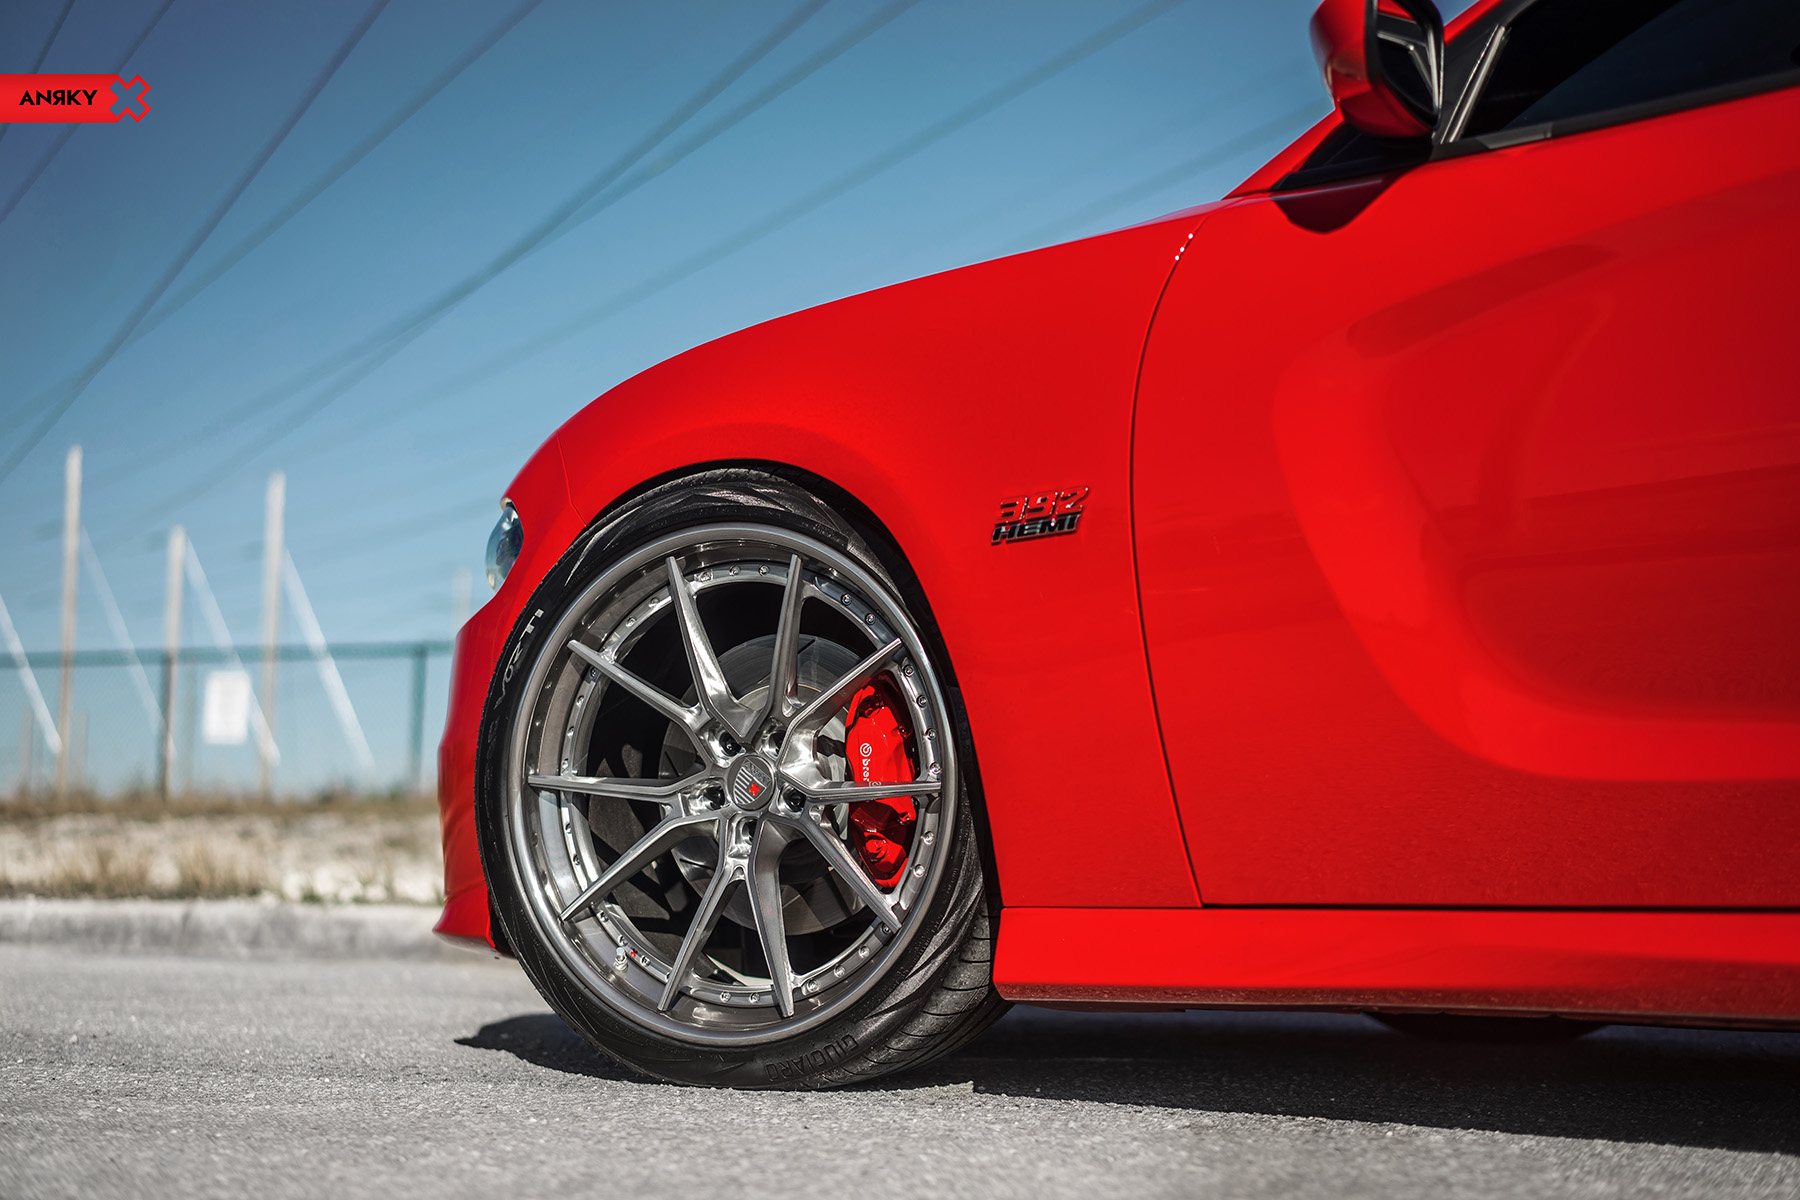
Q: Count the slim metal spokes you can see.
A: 10